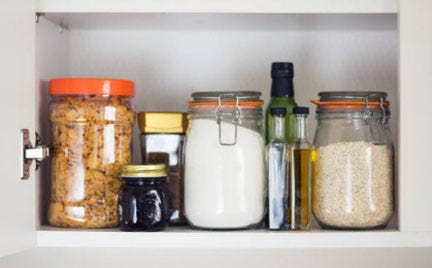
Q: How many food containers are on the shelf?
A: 8